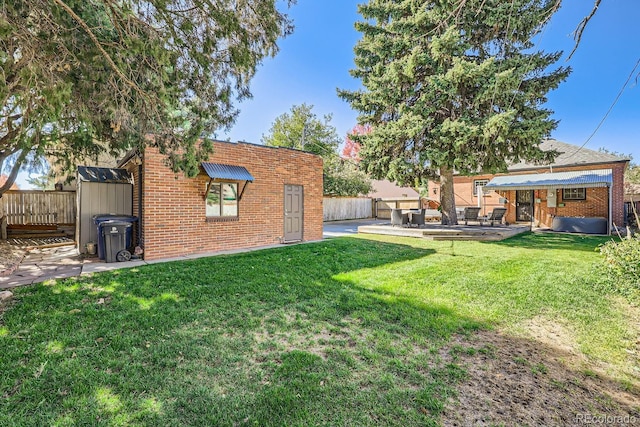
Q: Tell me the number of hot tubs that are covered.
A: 1